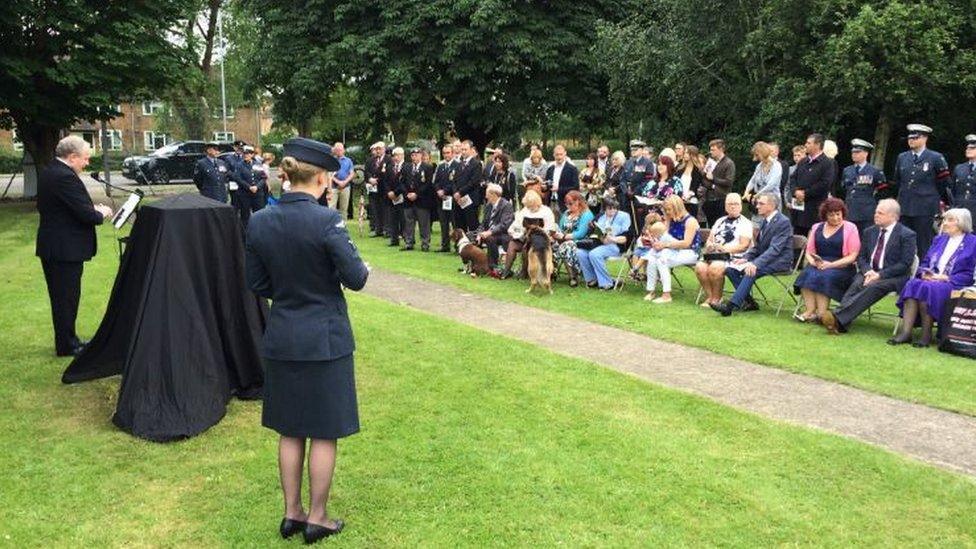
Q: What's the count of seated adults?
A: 10